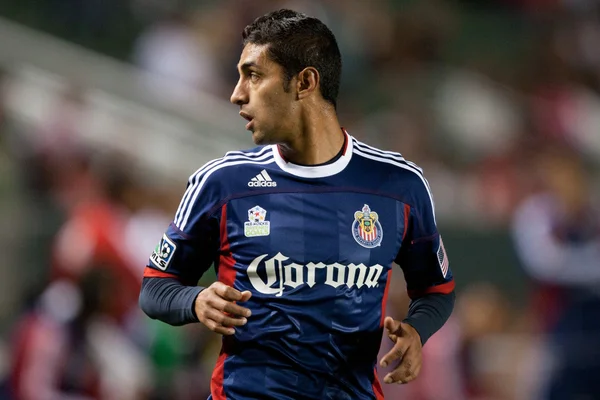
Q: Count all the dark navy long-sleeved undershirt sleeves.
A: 2